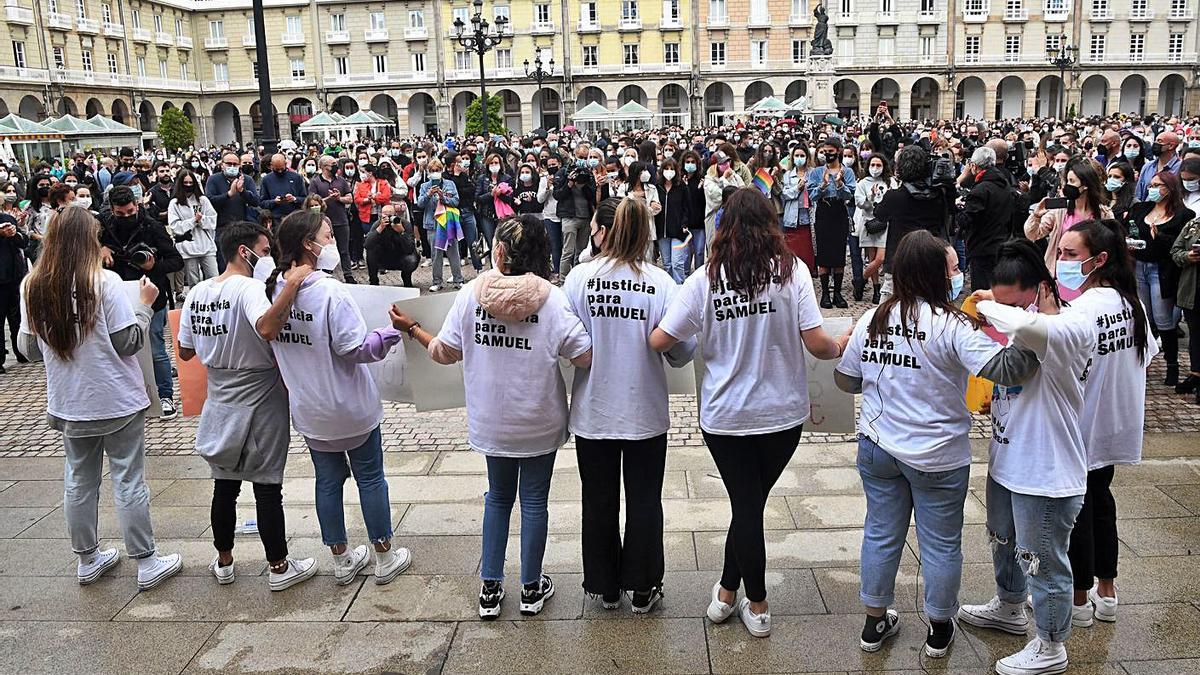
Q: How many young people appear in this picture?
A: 9